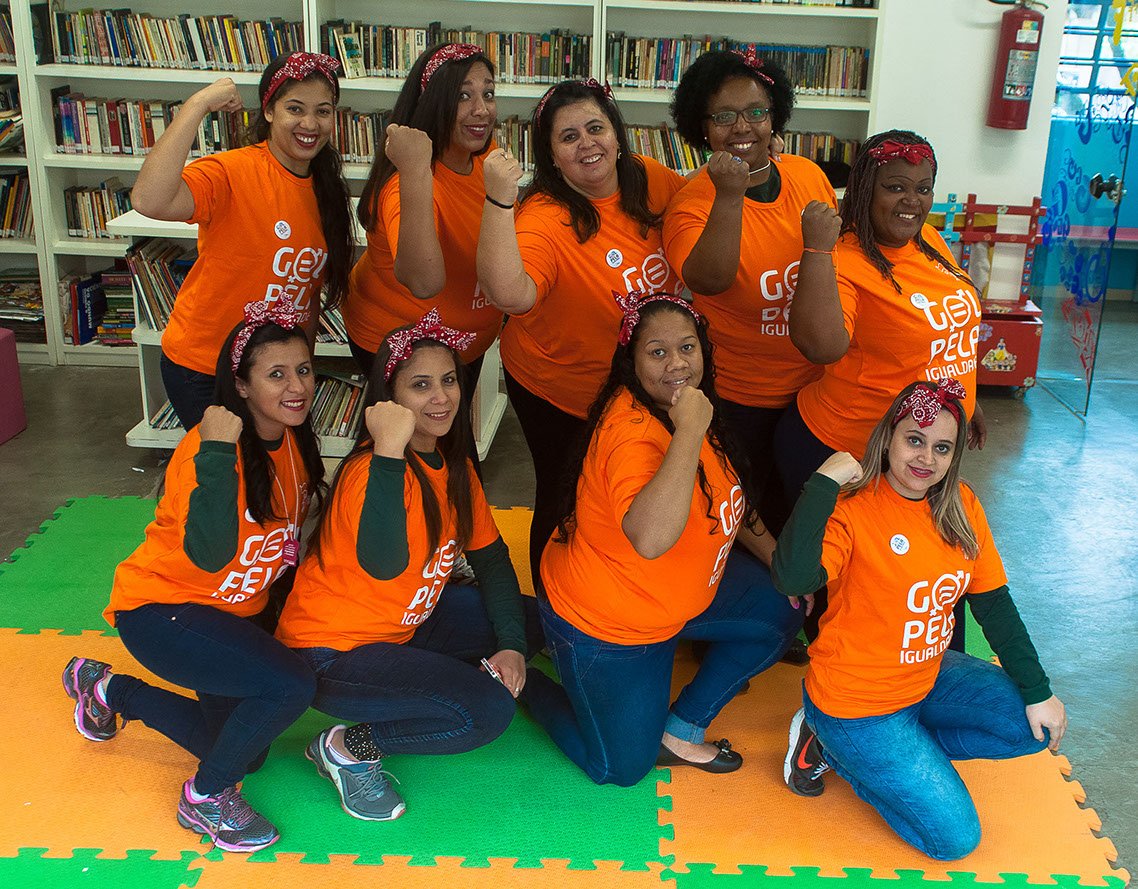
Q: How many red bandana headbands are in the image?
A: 9